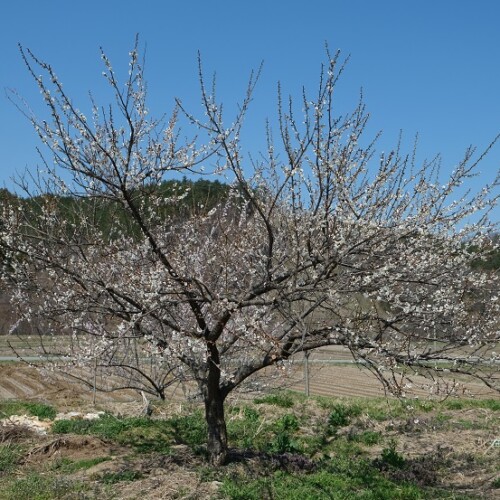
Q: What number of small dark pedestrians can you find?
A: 0